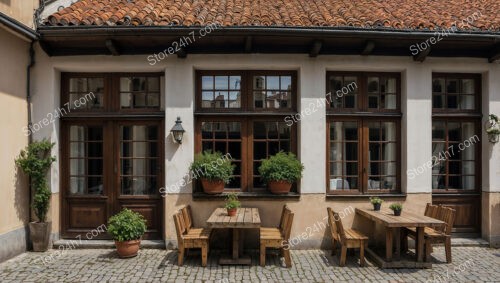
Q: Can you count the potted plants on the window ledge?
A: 2